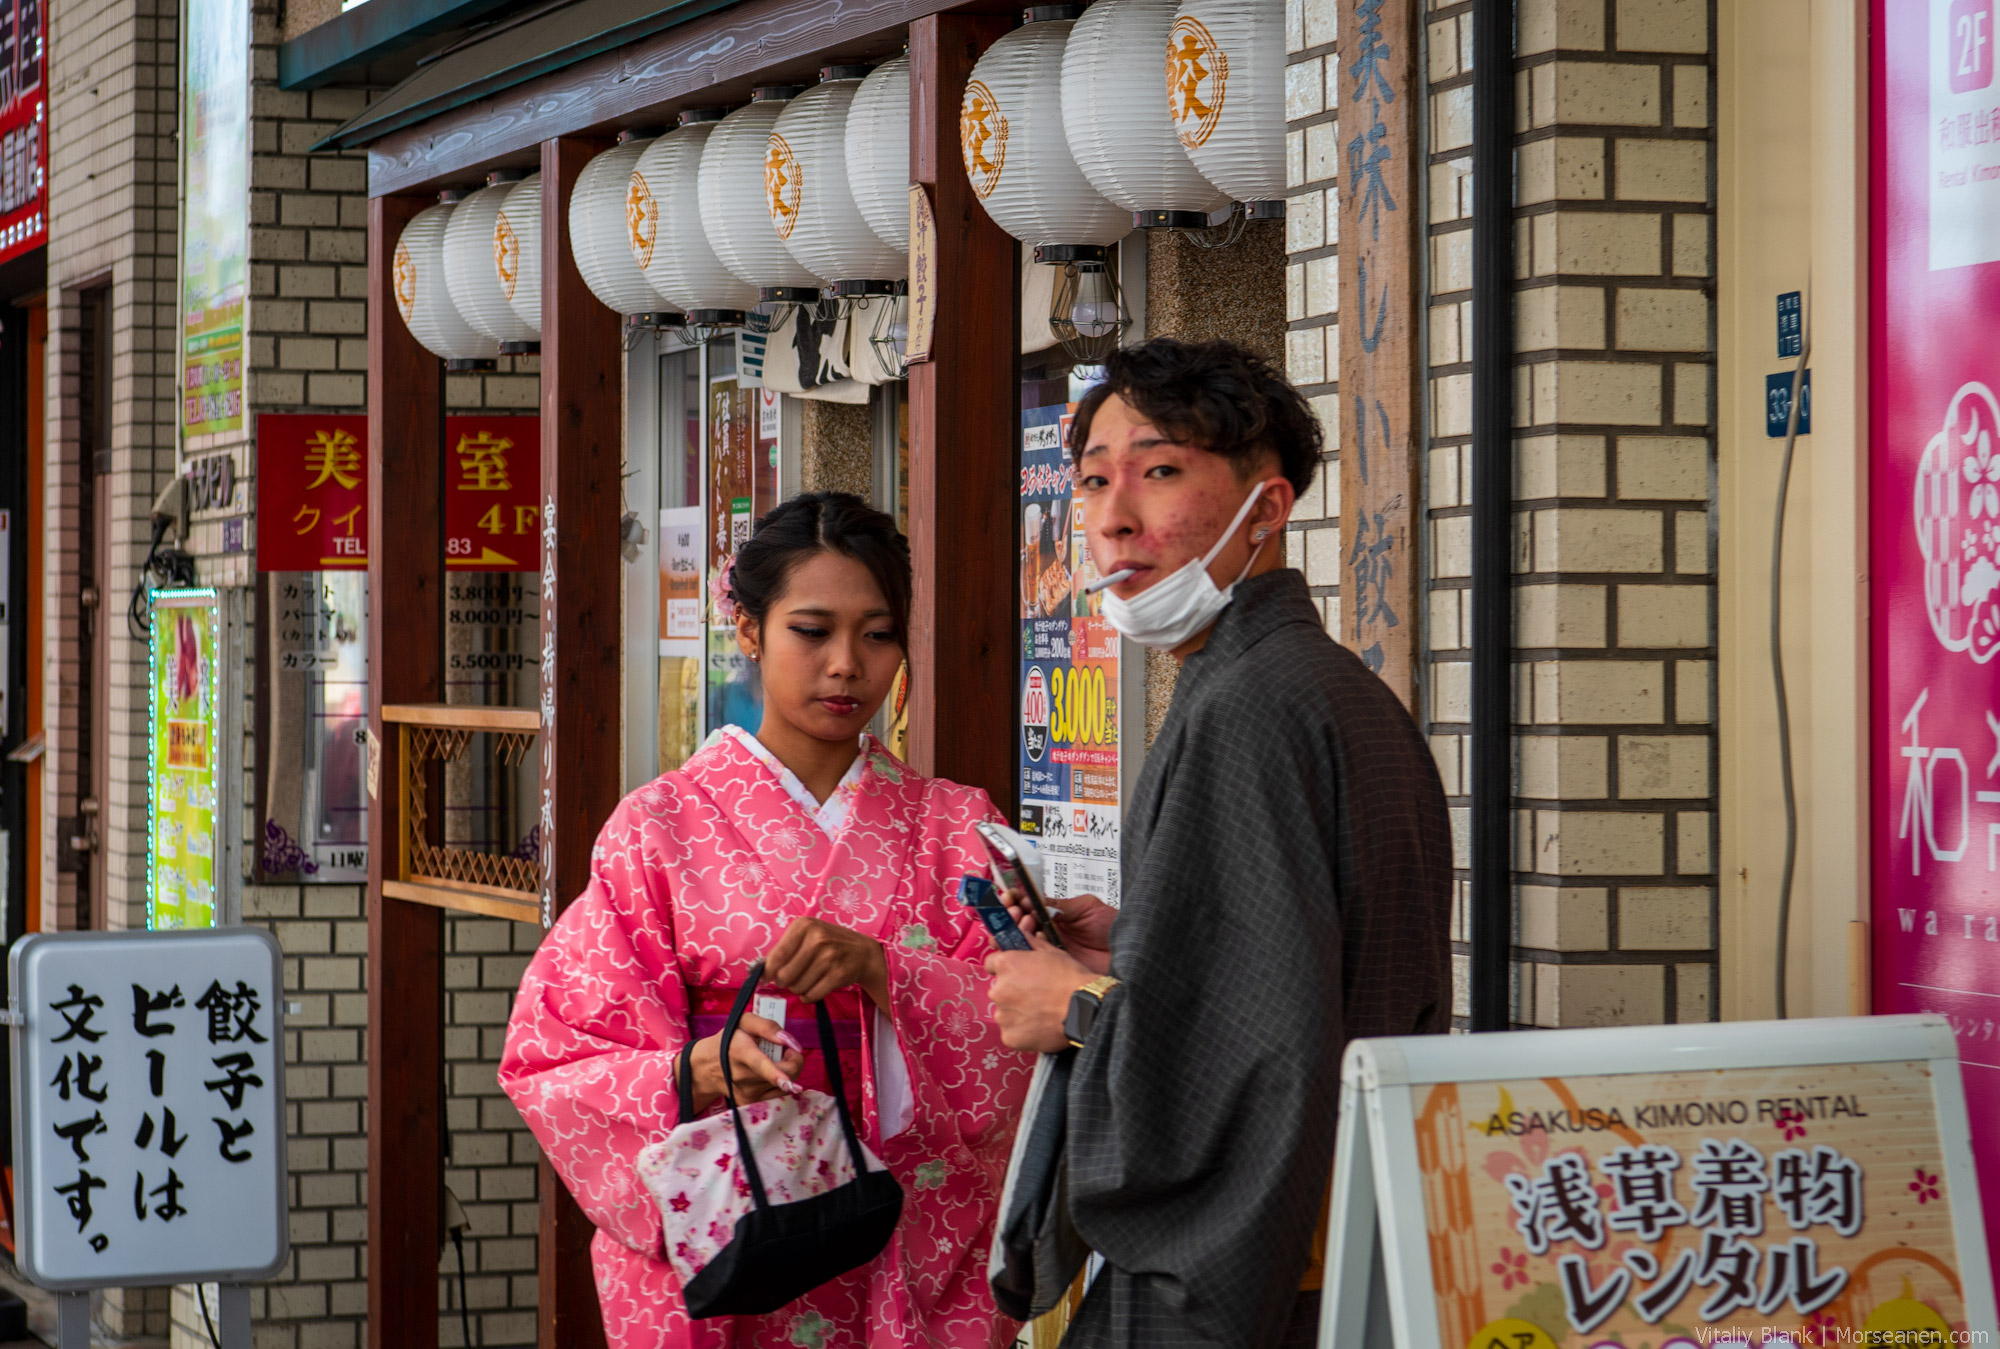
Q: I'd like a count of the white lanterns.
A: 11